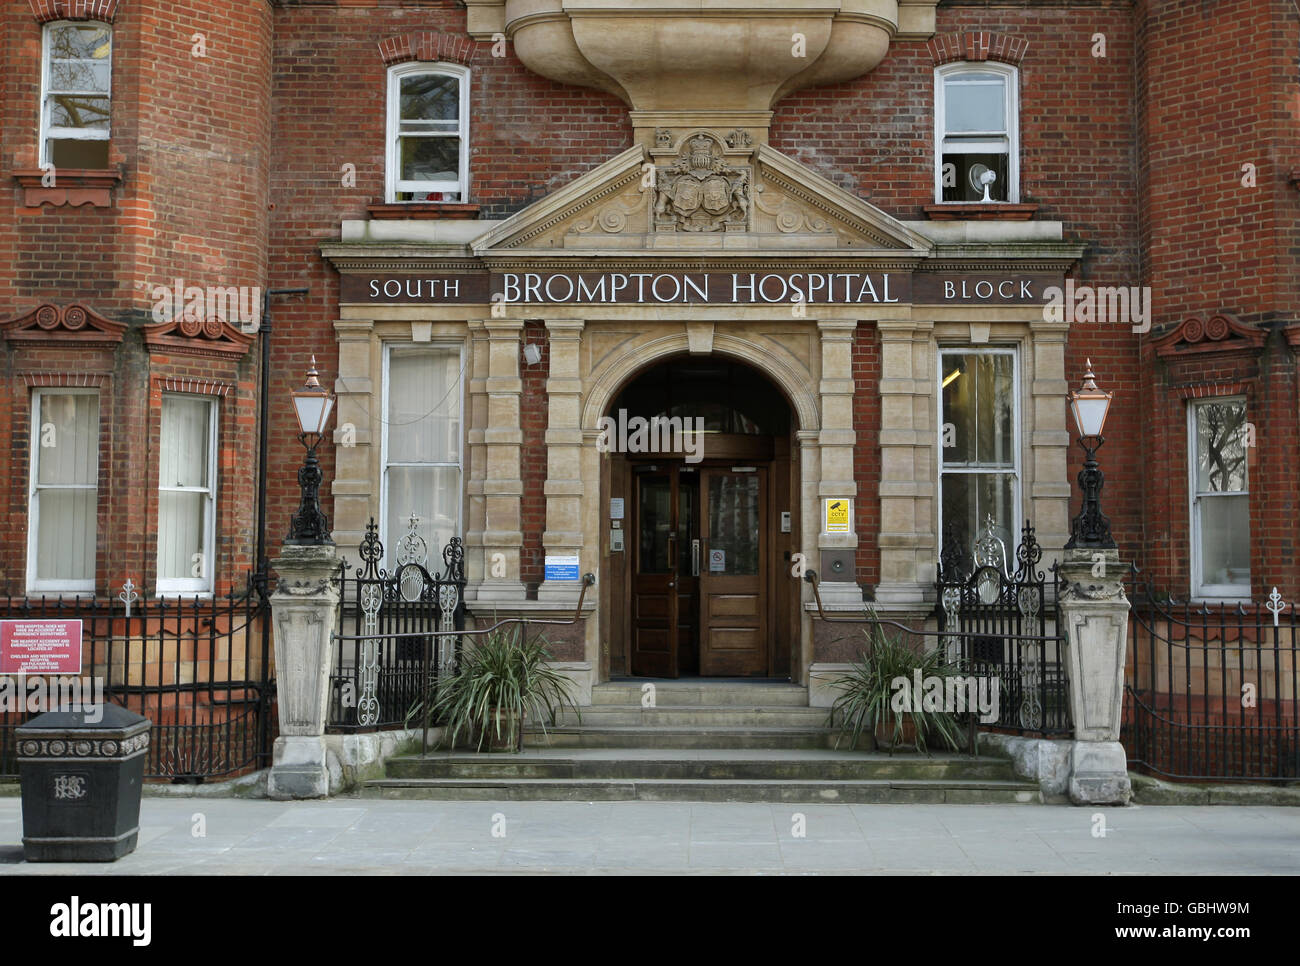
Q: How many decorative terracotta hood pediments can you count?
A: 3